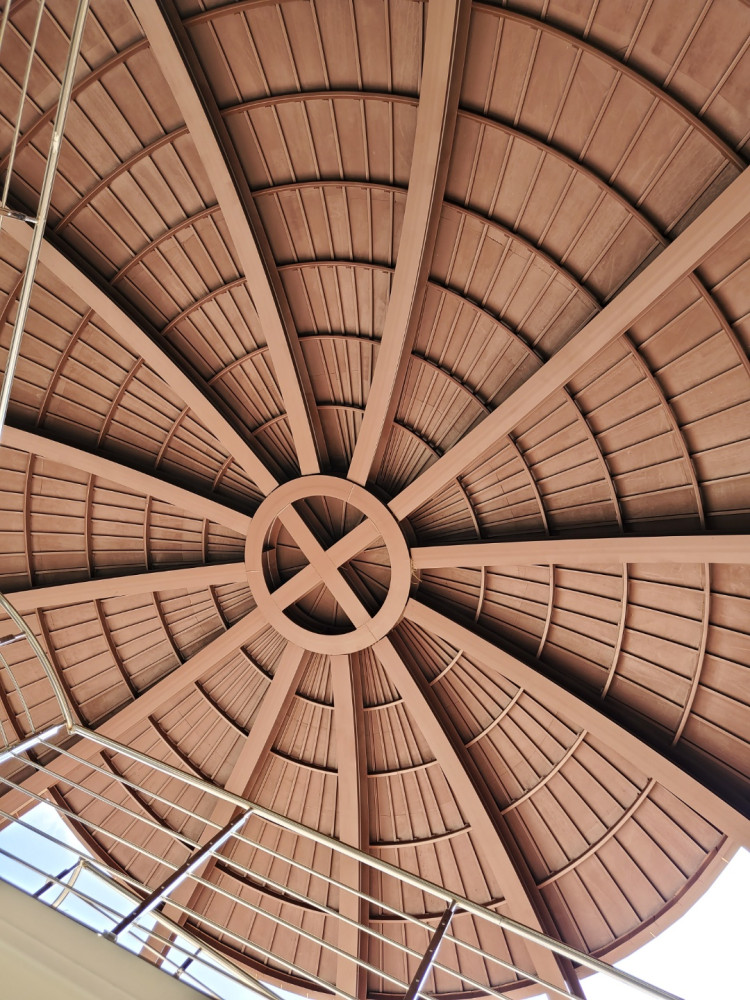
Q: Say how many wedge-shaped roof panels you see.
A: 12